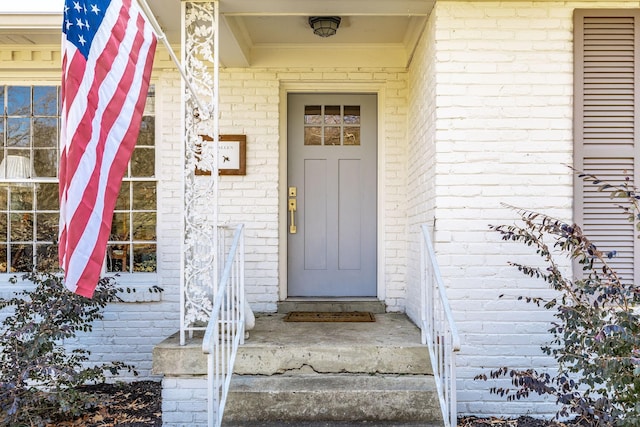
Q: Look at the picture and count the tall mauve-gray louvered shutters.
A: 1